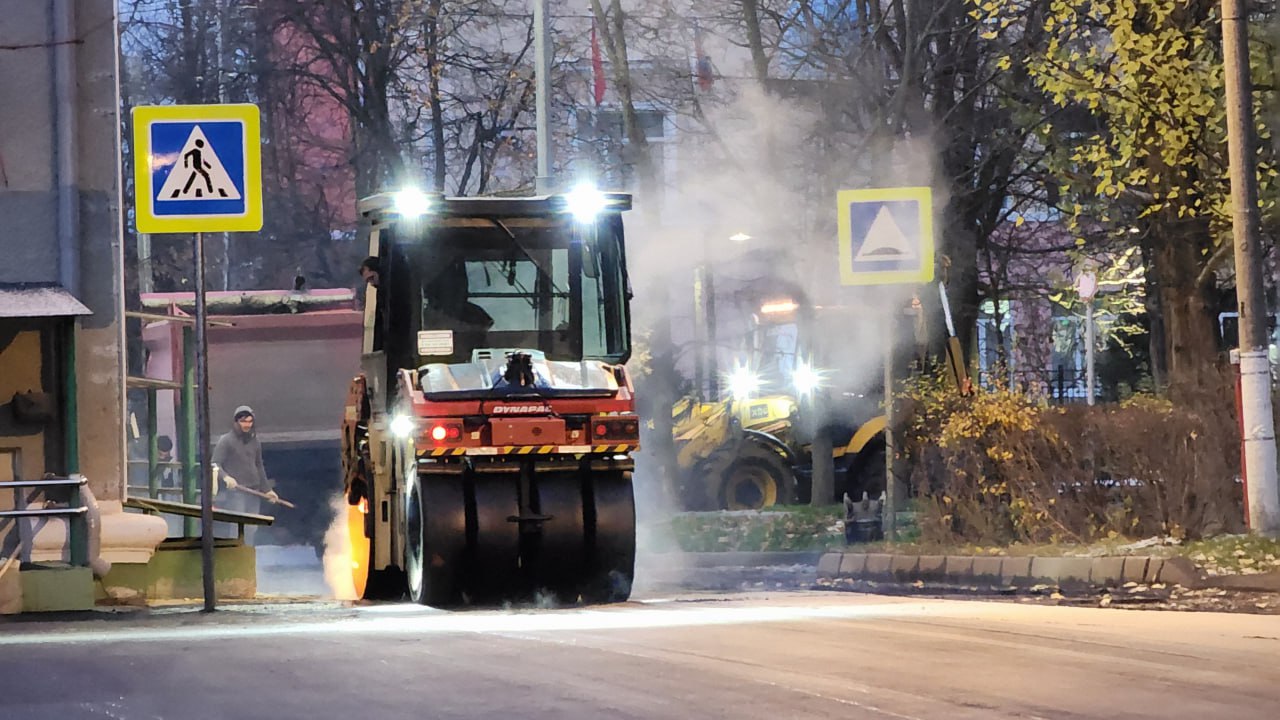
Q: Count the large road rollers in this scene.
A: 1